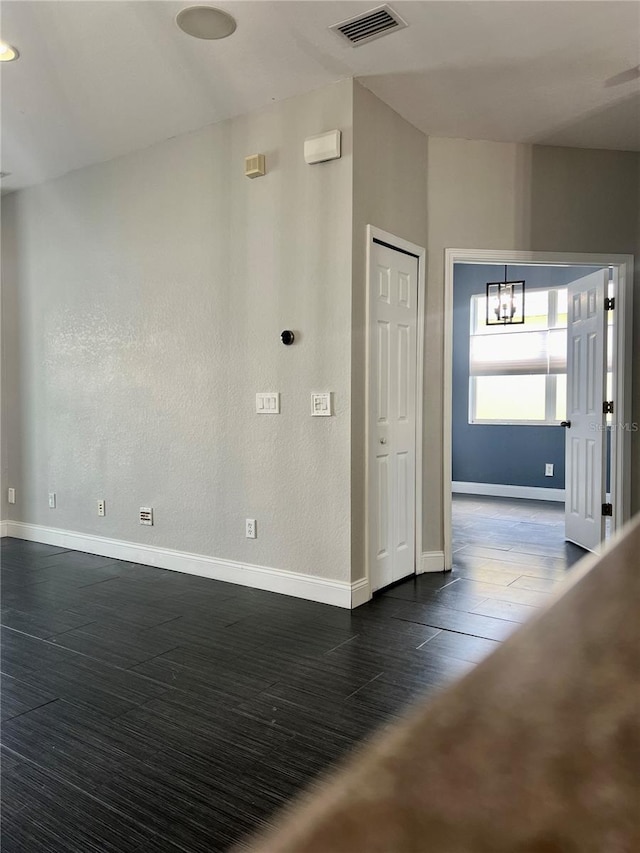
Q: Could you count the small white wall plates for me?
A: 8